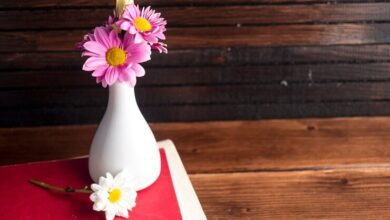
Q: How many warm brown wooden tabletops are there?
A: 1